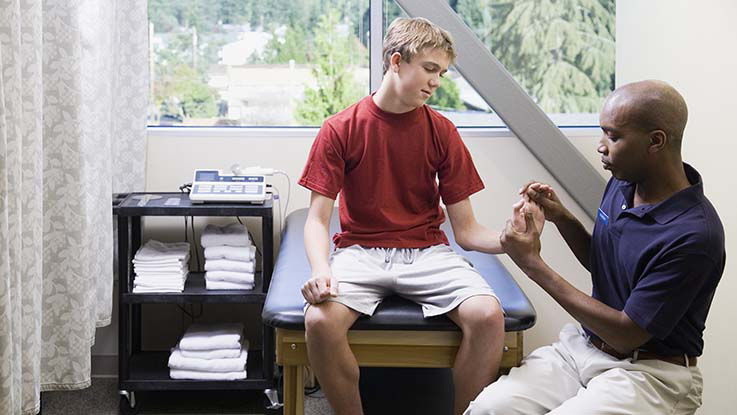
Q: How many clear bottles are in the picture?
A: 0